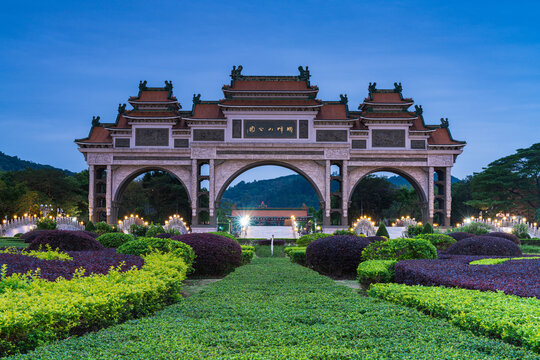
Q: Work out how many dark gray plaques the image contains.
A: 11